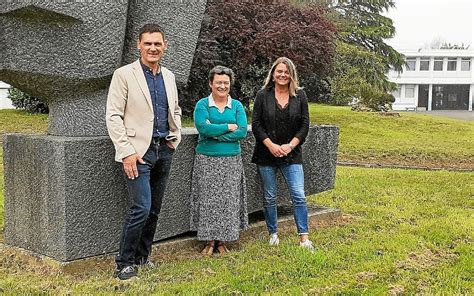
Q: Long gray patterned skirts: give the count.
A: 1